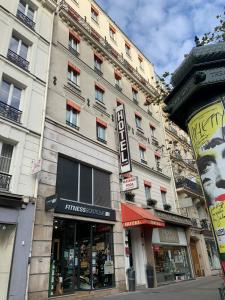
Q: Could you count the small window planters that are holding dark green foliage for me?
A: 3